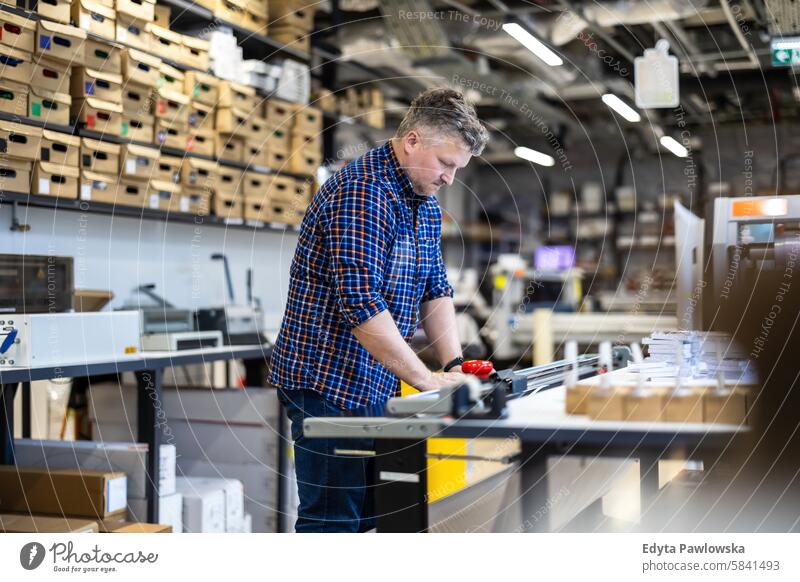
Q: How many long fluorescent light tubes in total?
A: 4